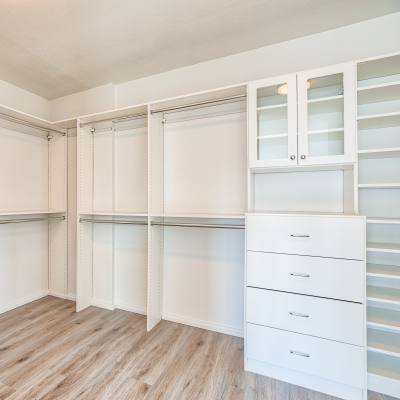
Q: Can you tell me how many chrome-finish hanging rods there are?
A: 6